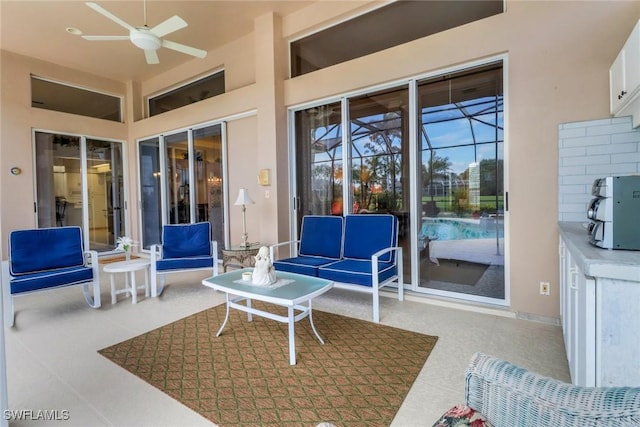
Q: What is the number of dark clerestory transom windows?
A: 3